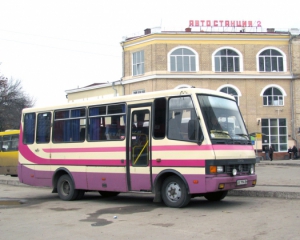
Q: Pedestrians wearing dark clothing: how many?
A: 4